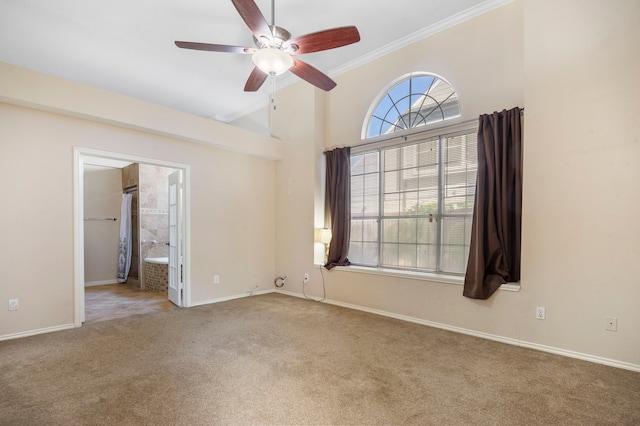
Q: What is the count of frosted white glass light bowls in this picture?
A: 1